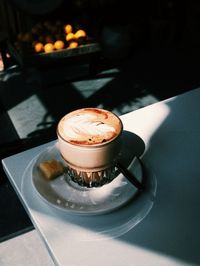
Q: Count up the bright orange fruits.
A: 7